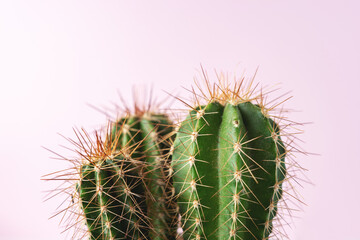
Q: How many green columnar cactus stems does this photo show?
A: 3